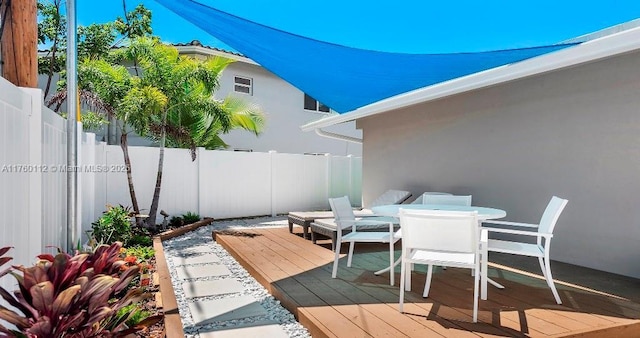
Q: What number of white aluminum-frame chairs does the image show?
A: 4